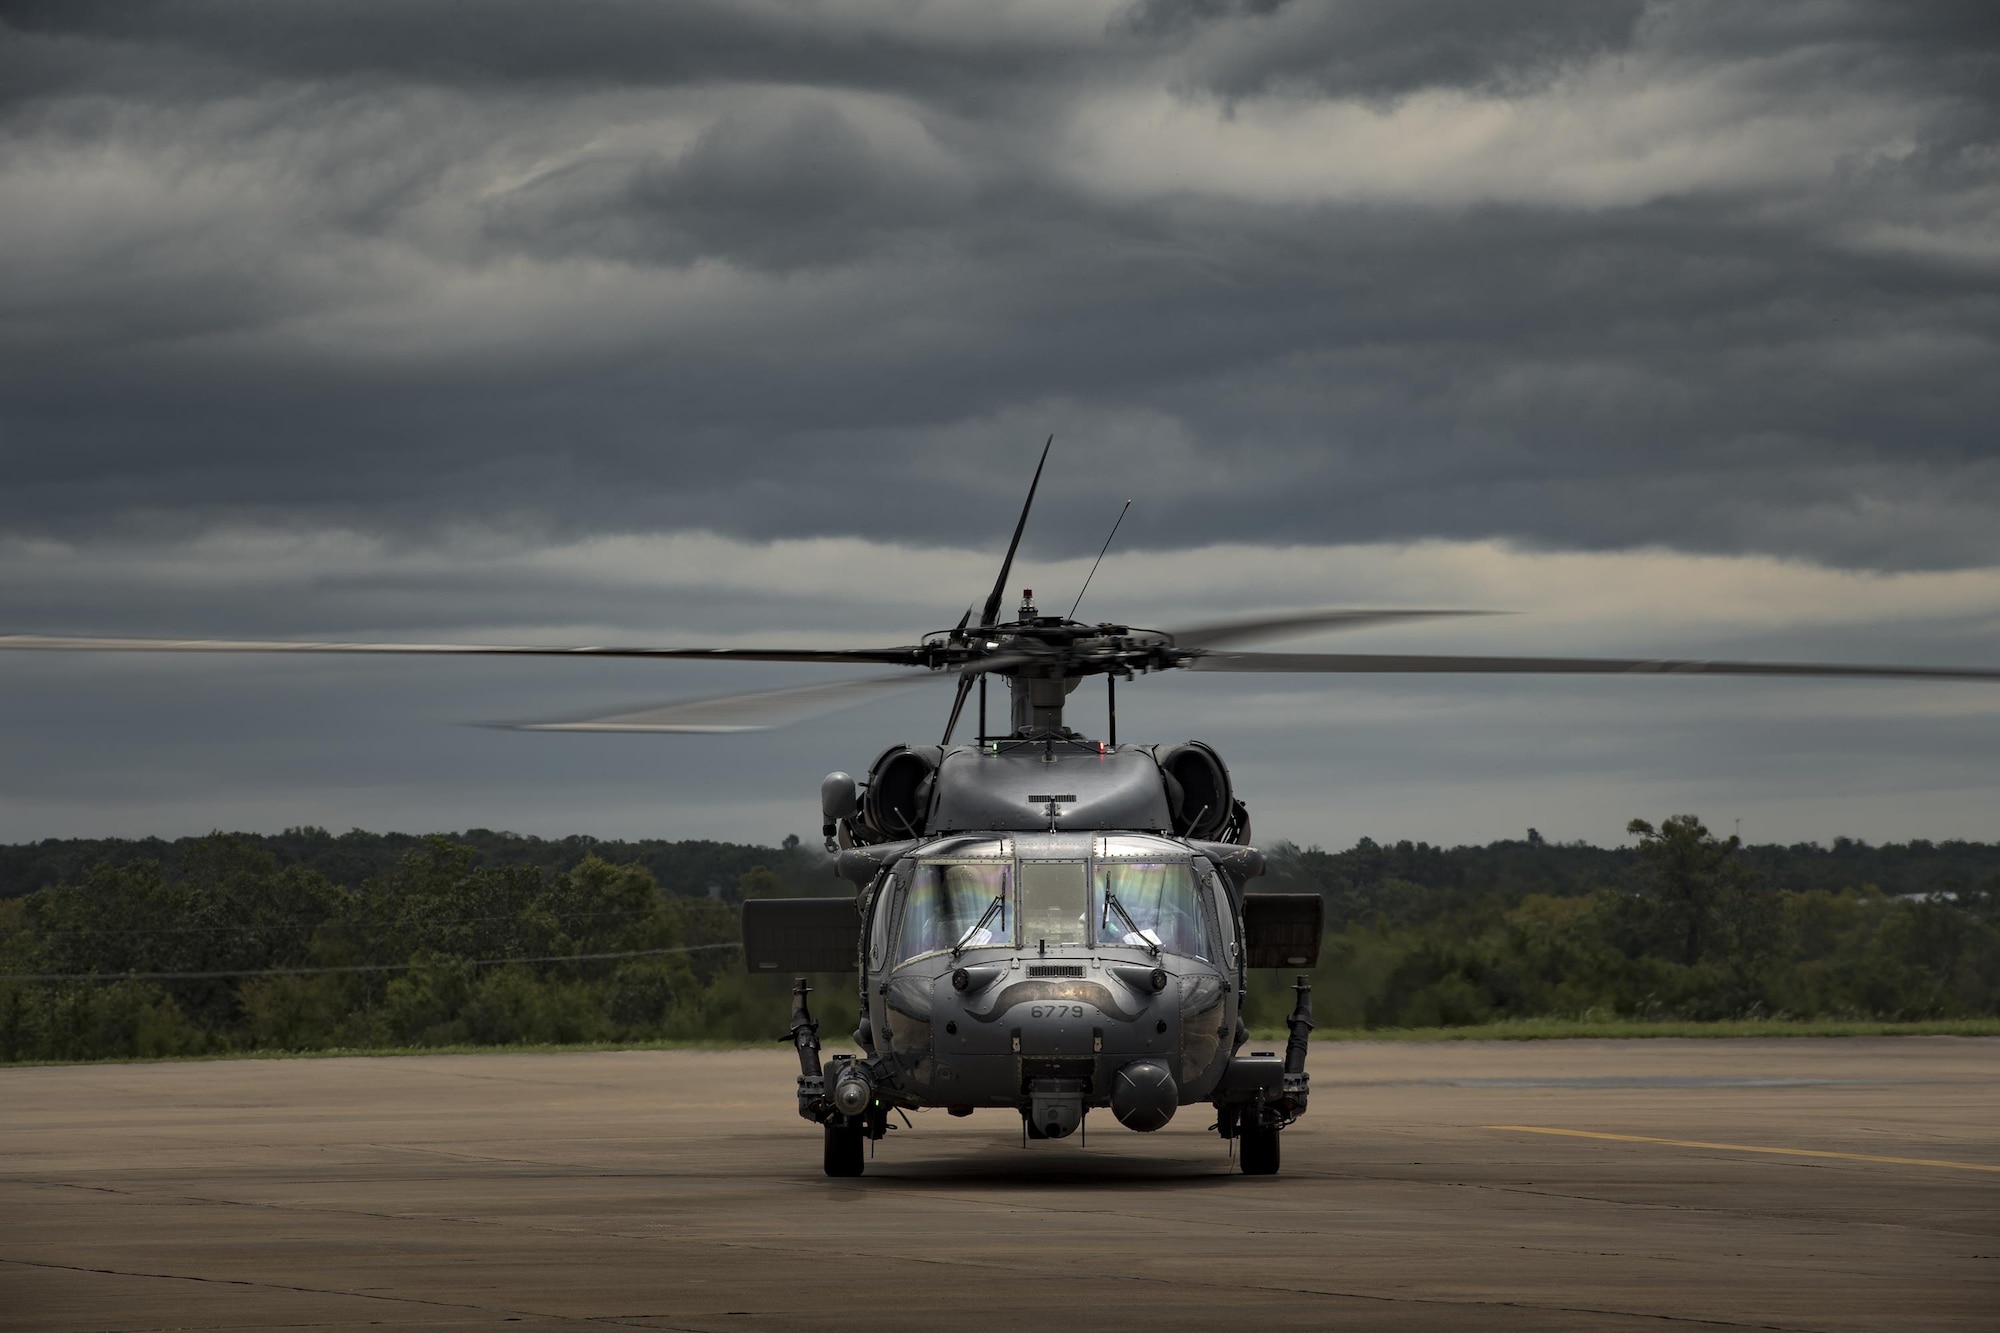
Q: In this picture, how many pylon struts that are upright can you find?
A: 2